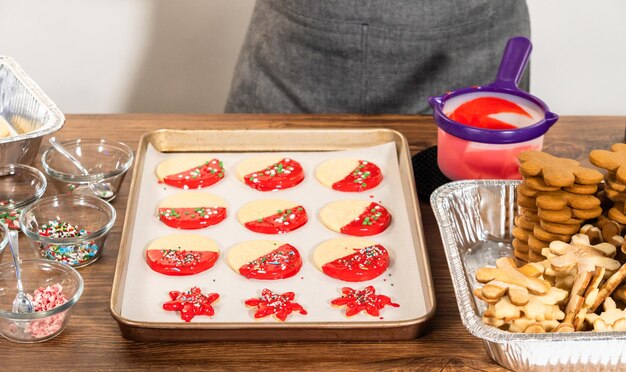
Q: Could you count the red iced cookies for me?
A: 12